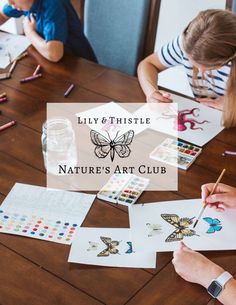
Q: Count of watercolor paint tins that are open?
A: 2